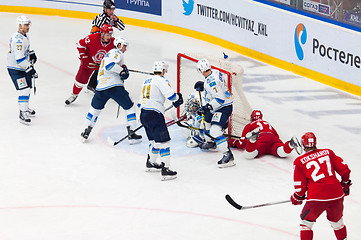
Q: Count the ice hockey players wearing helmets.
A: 8